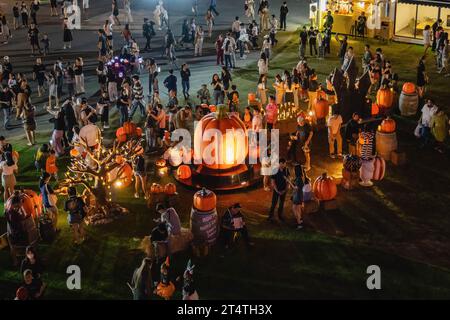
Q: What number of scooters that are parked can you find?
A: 0